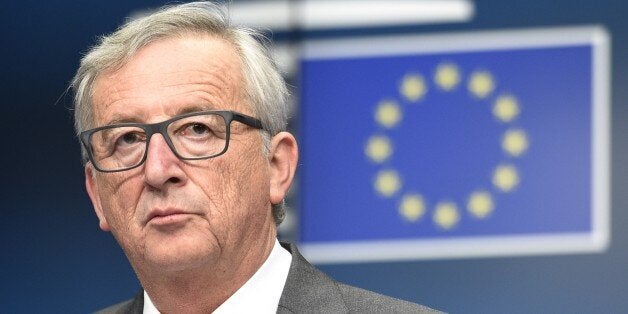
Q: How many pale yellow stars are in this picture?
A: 12